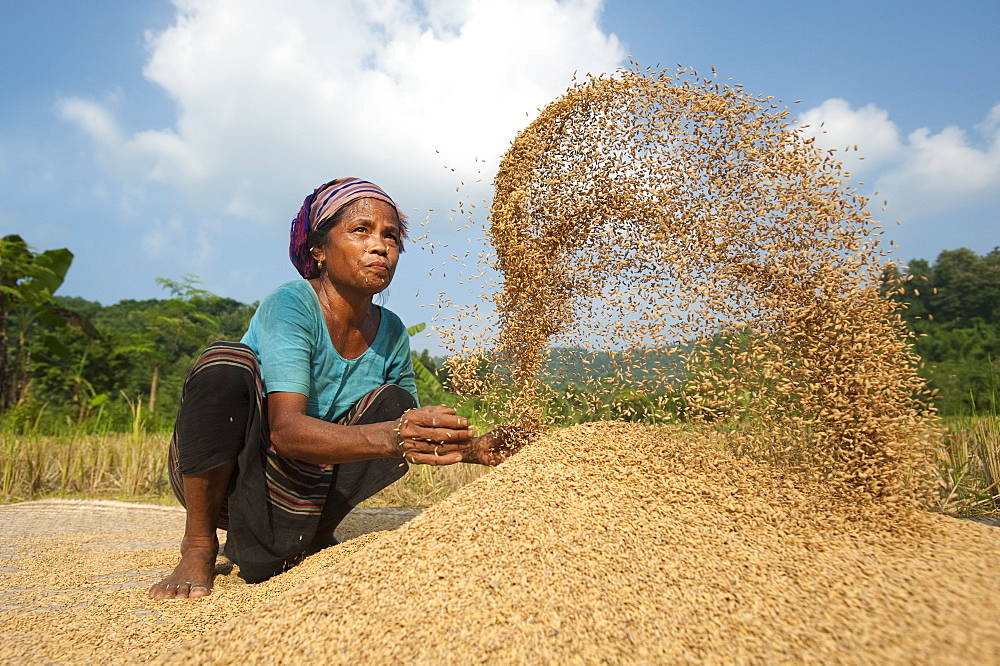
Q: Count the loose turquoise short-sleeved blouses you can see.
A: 1